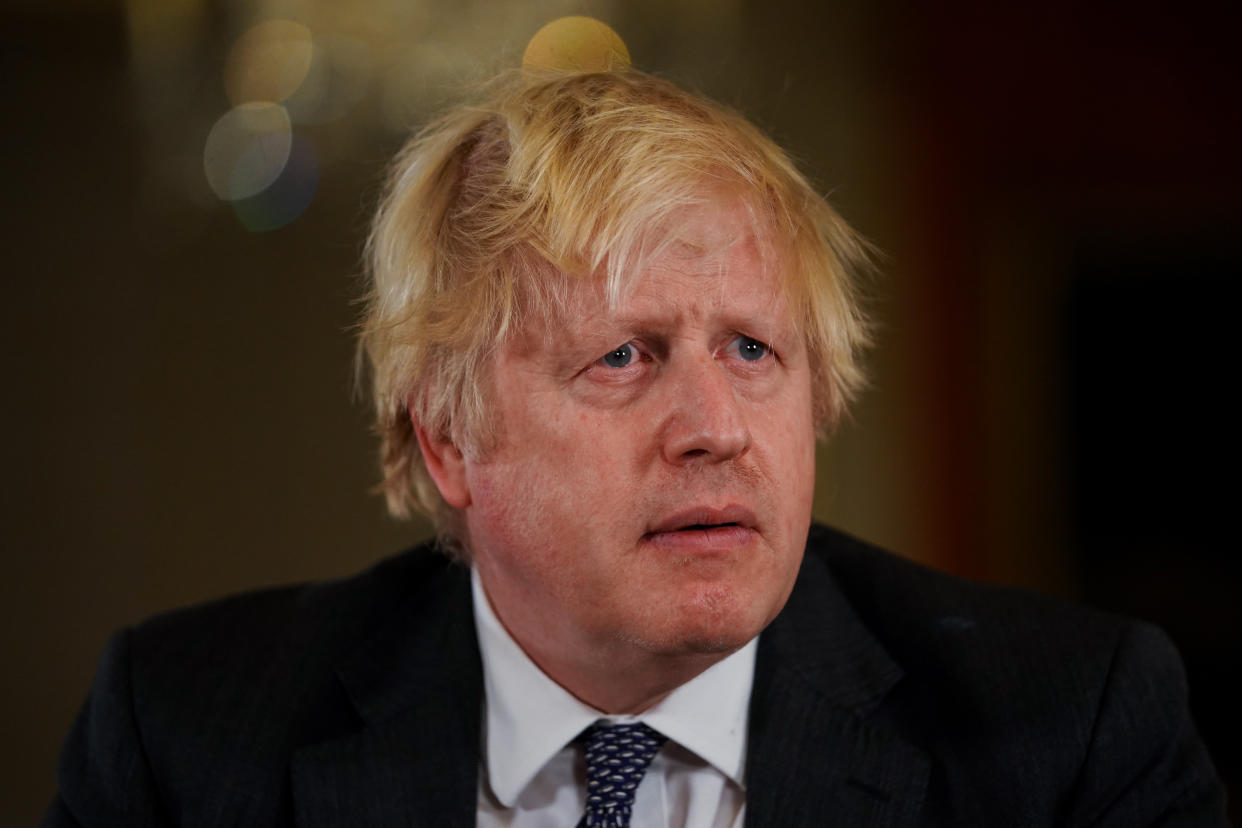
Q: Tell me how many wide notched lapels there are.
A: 2